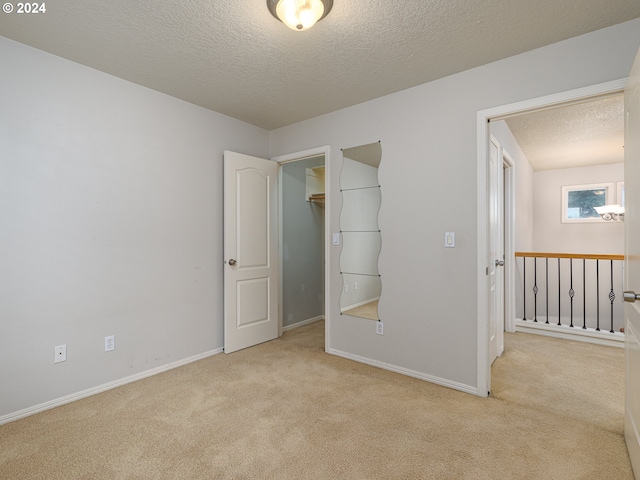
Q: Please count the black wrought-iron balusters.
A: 8